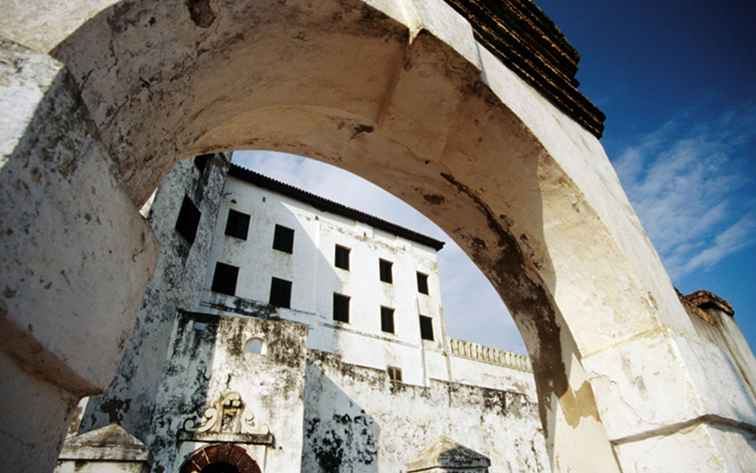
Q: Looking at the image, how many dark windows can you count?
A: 11